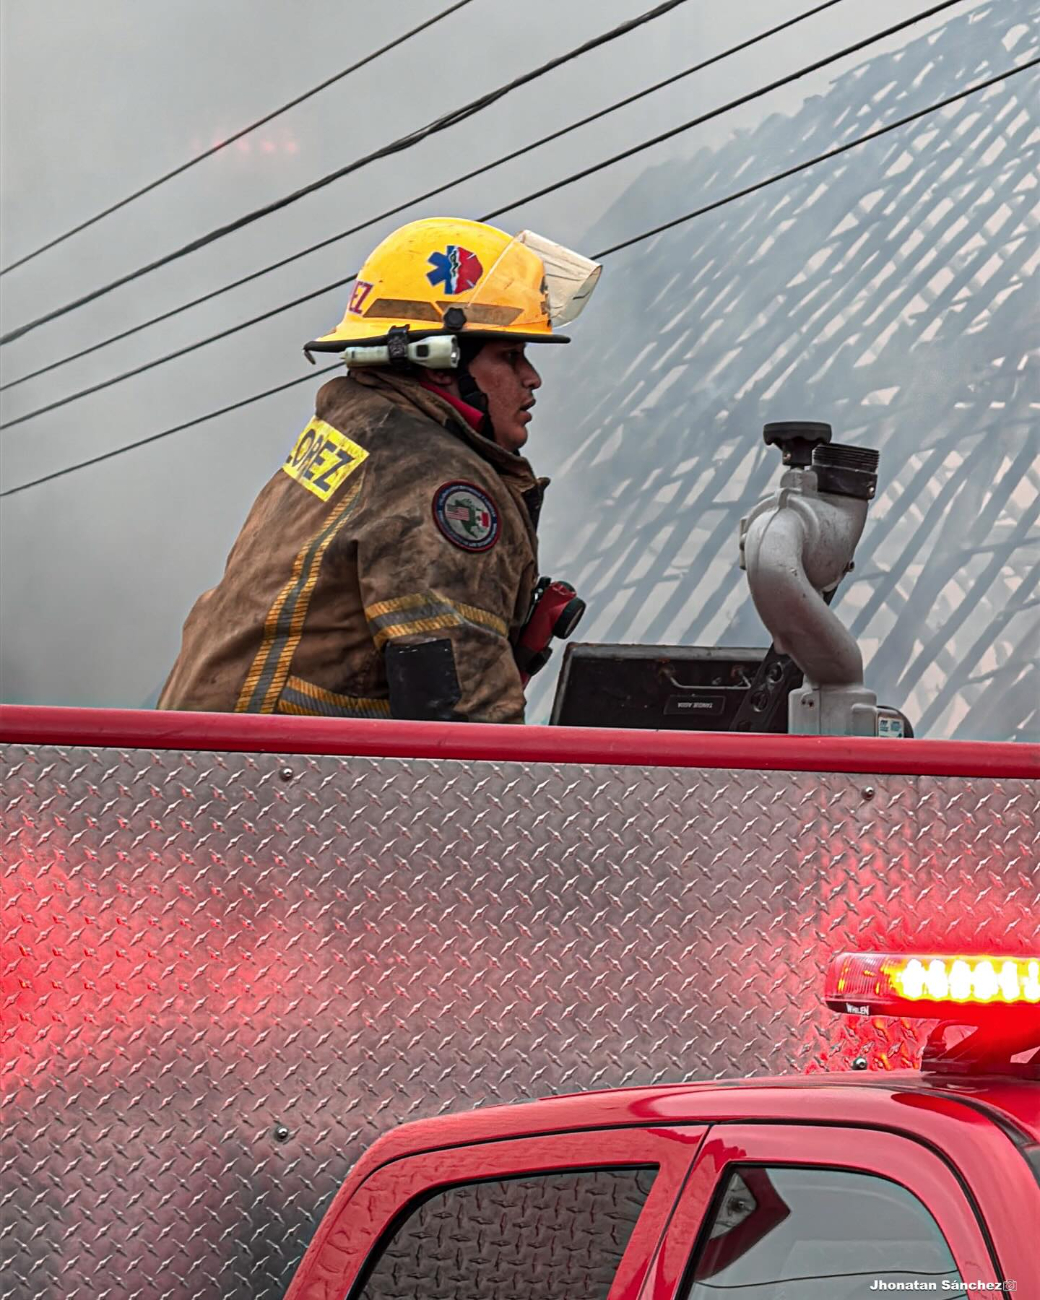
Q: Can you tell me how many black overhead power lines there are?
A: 5